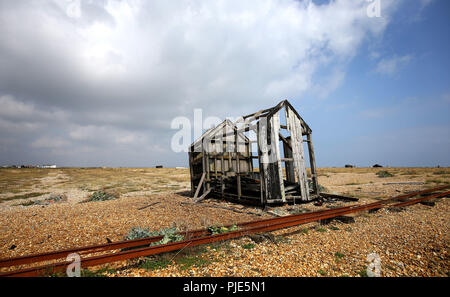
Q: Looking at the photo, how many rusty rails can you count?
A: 2